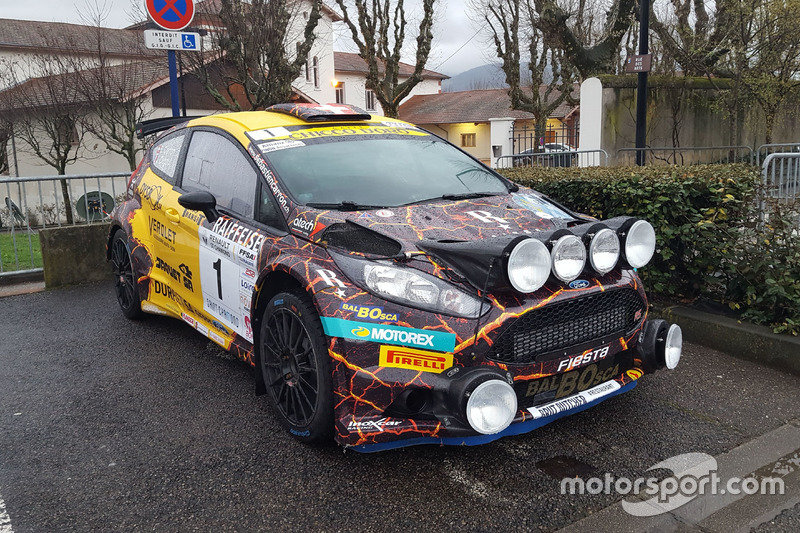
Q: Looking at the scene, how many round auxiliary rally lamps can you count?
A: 6